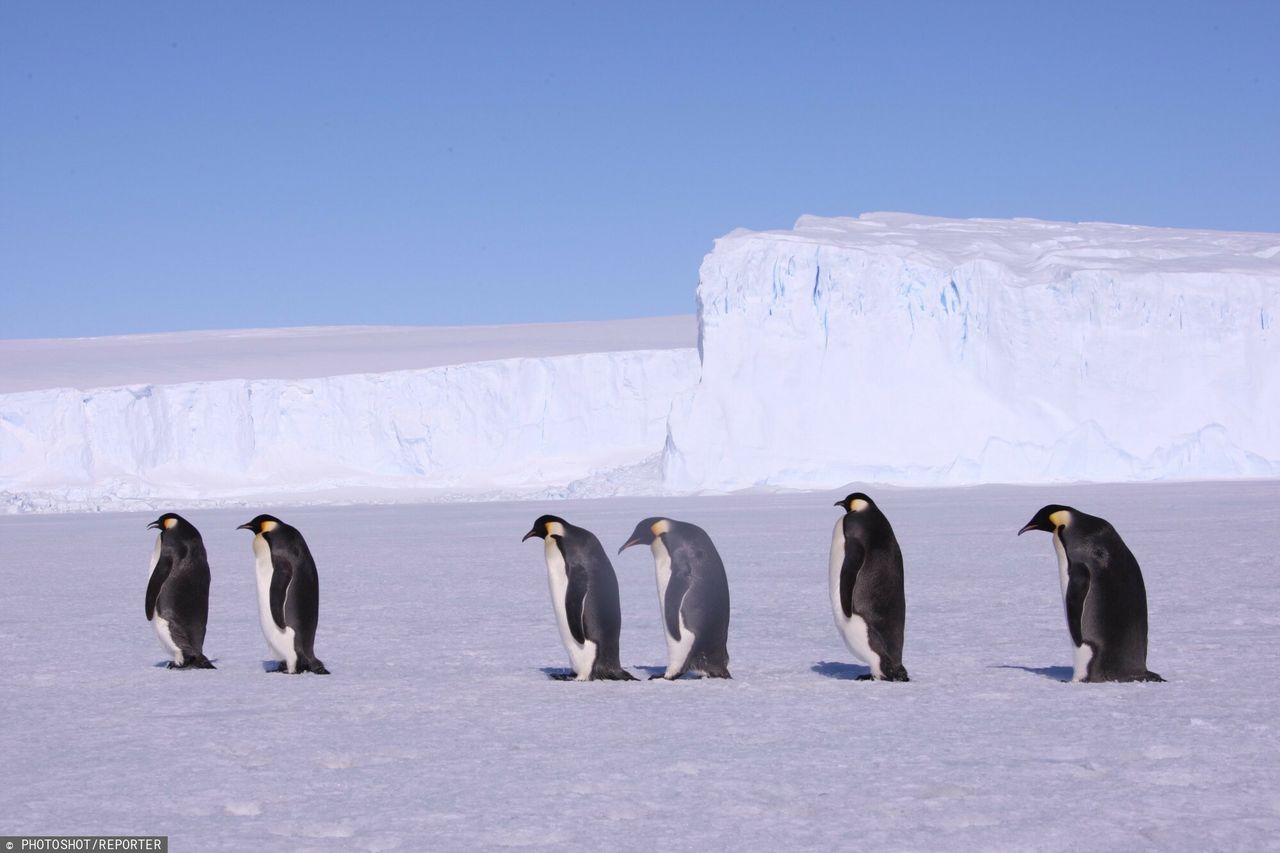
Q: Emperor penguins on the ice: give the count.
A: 6